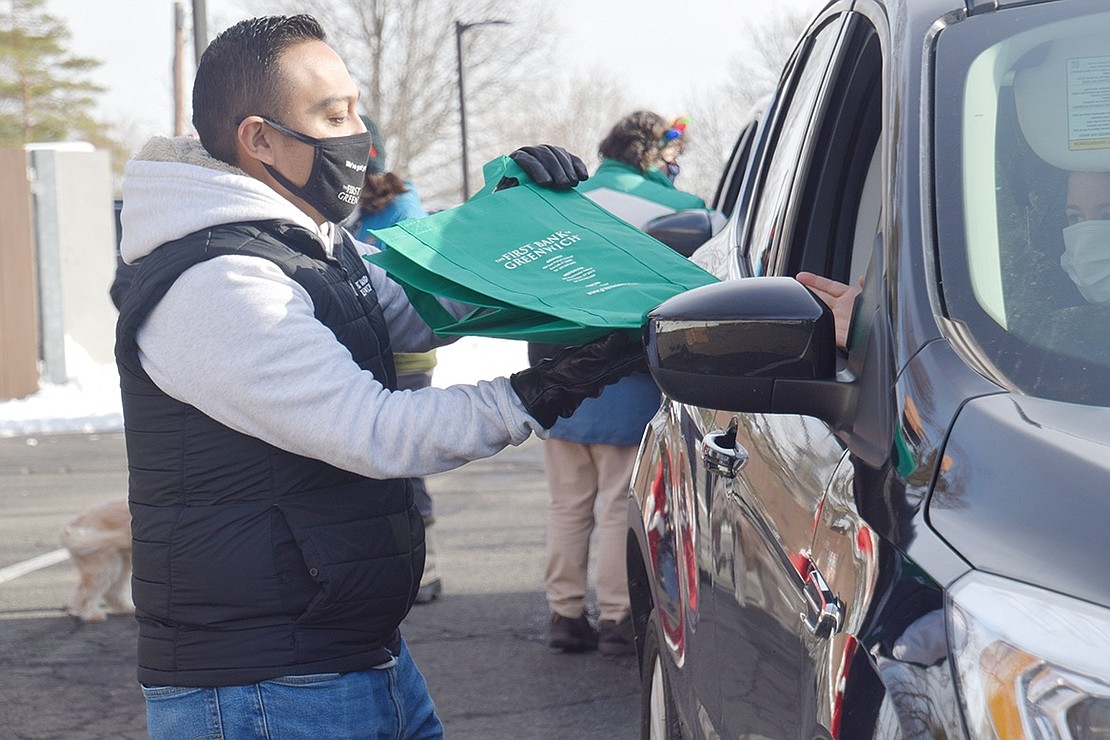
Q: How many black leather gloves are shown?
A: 2